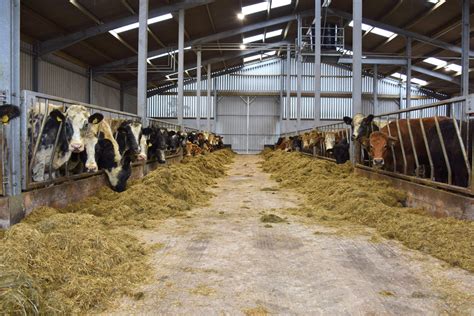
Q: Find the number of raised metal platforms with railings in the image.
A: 1